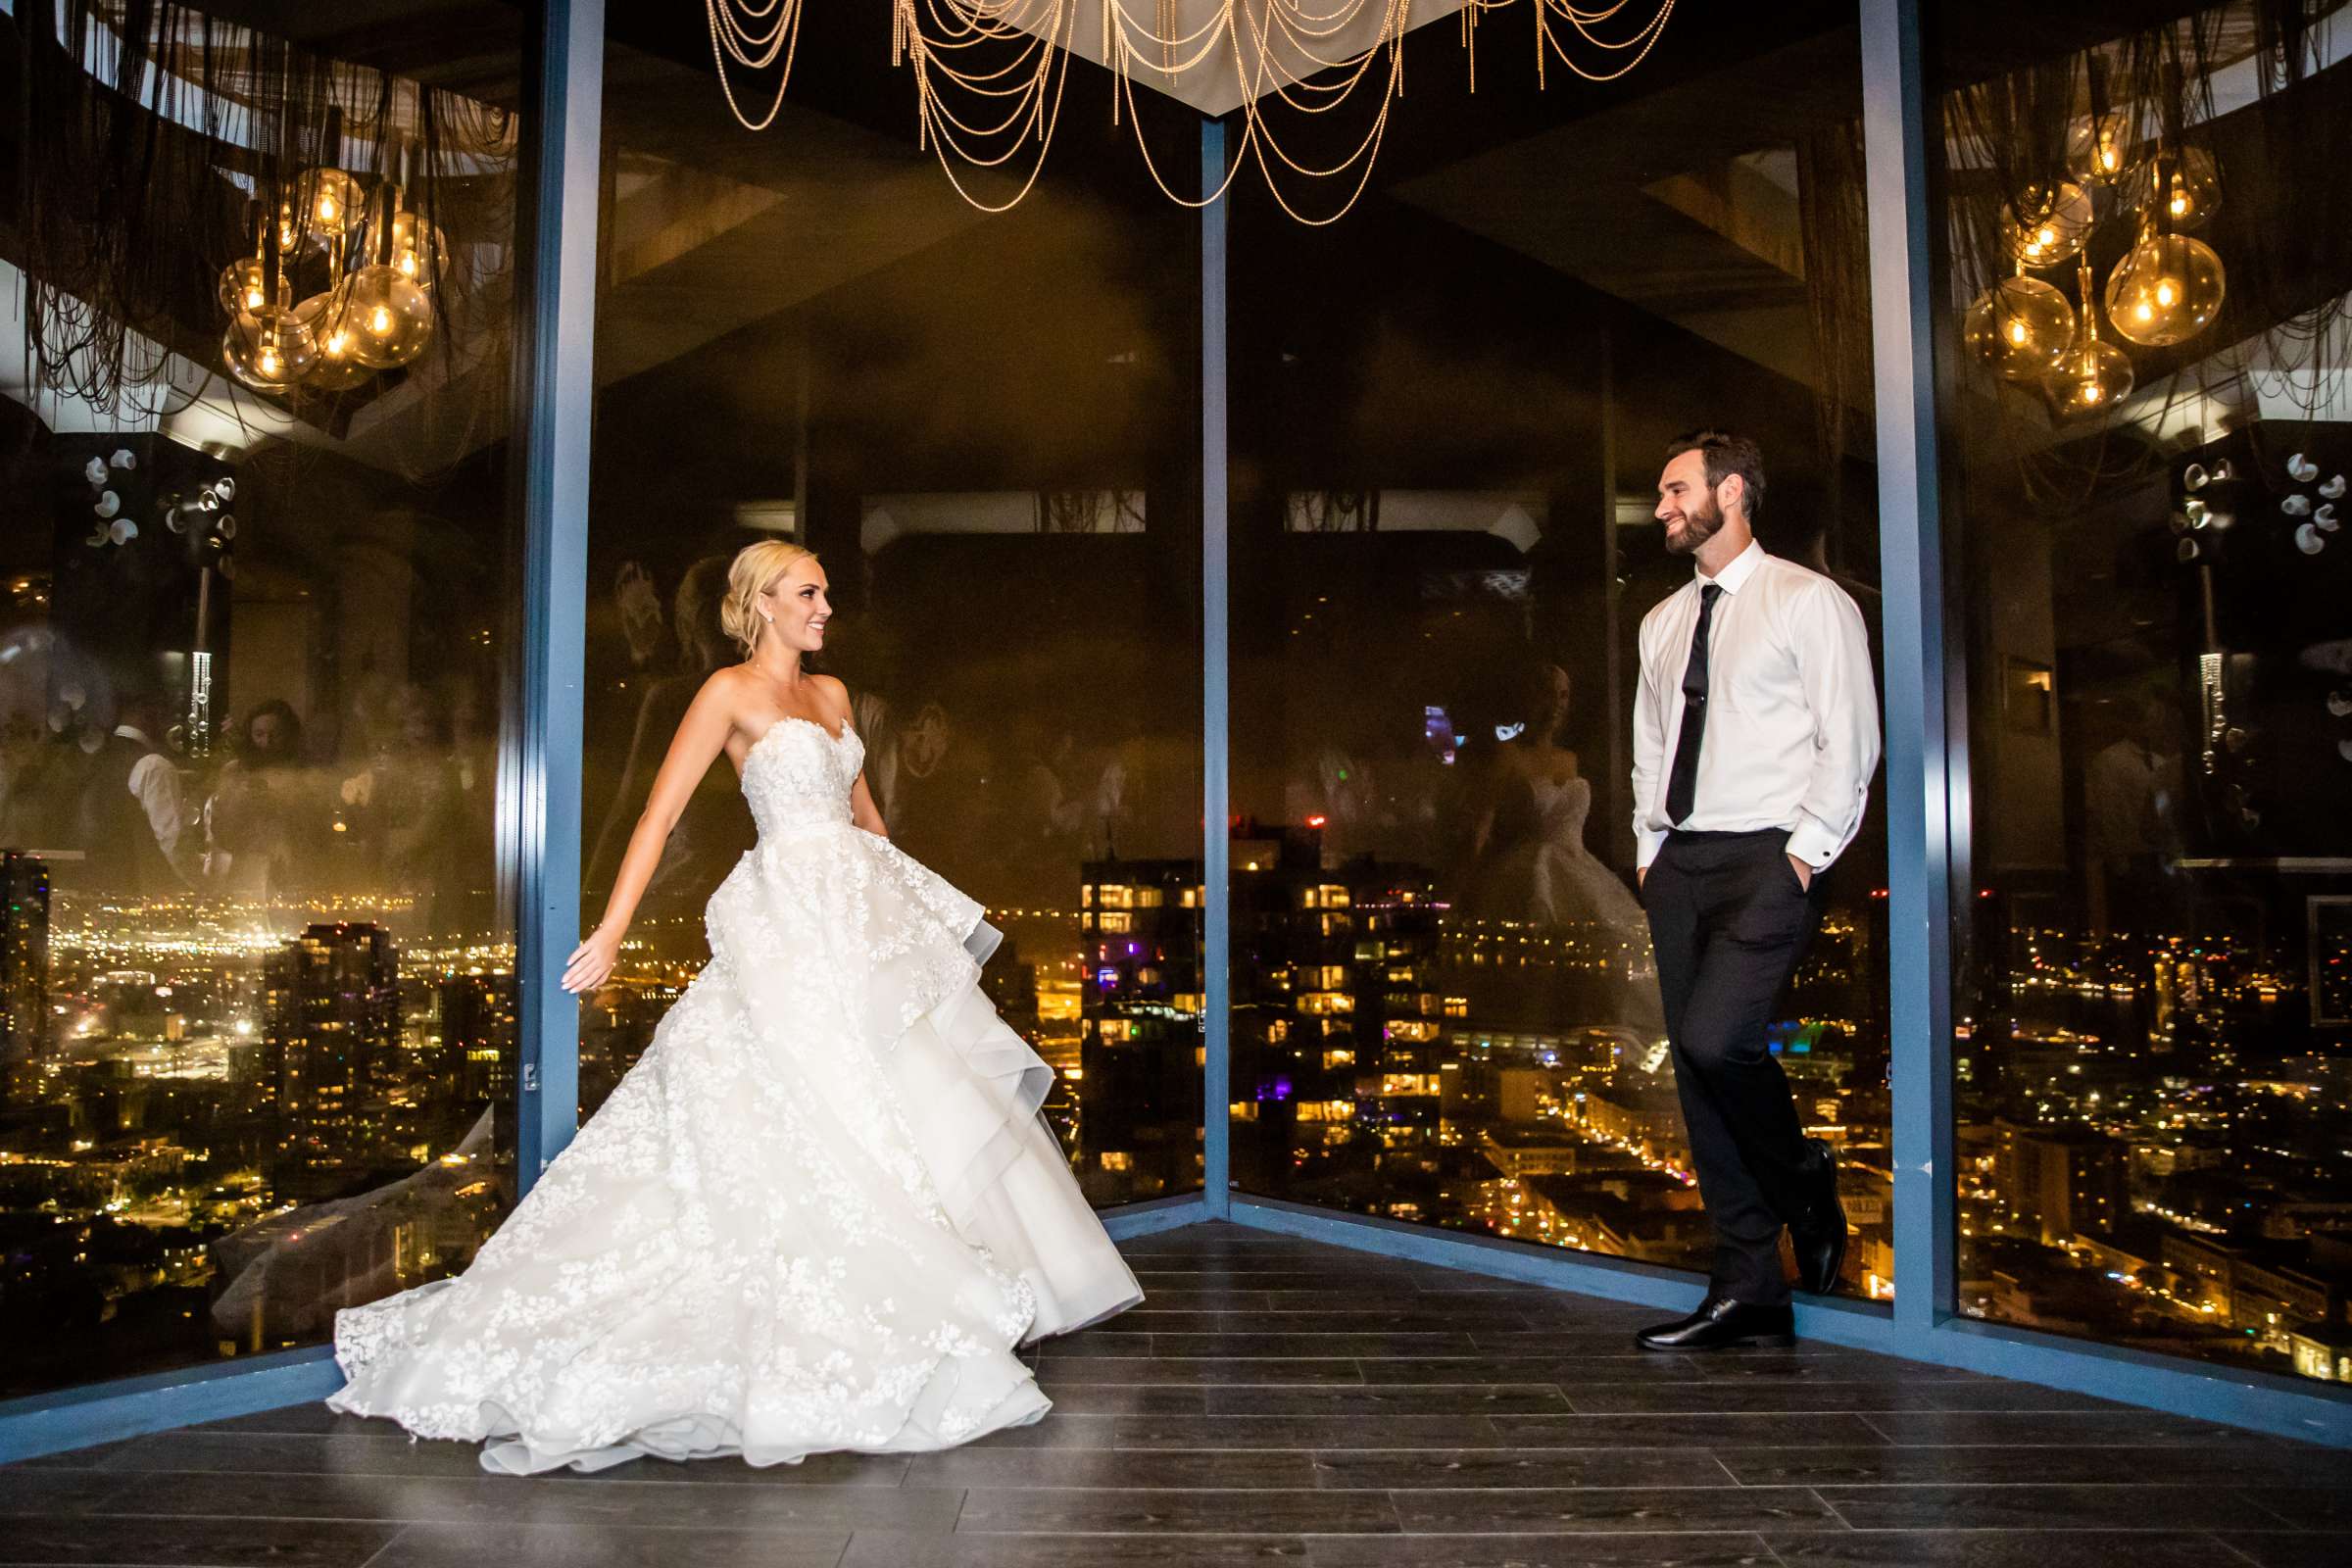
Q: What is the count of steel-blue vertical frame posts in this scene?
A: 3